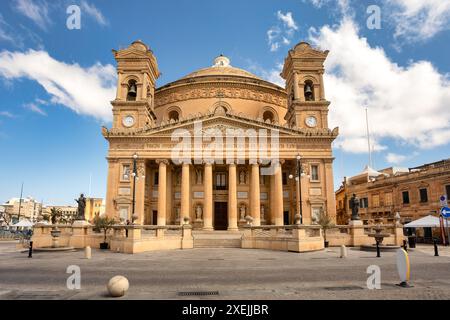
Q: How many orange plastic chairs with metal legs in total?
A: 0